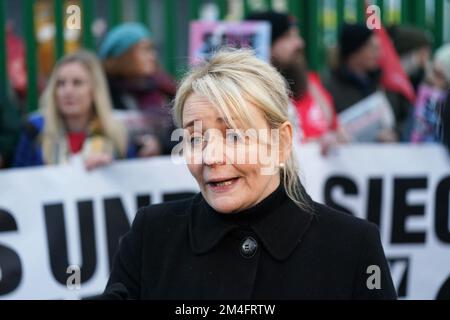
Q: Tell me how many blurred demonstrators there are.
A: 6